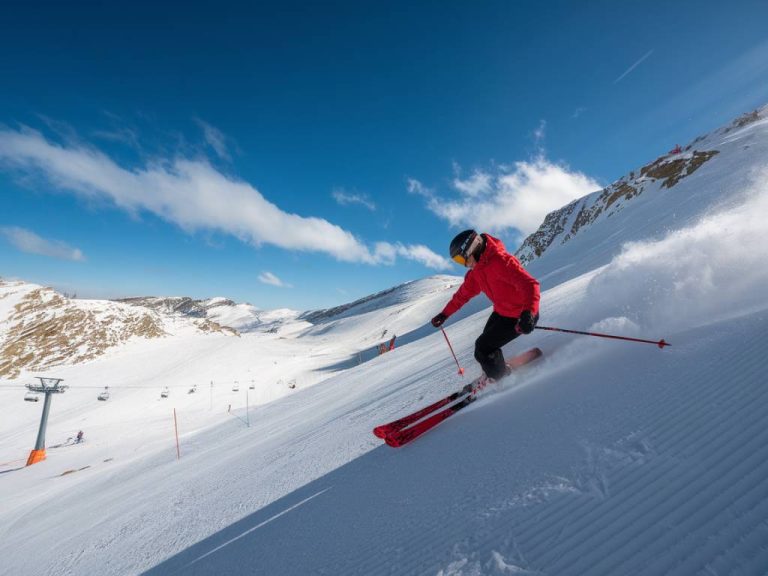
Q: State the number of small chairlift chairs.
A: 7